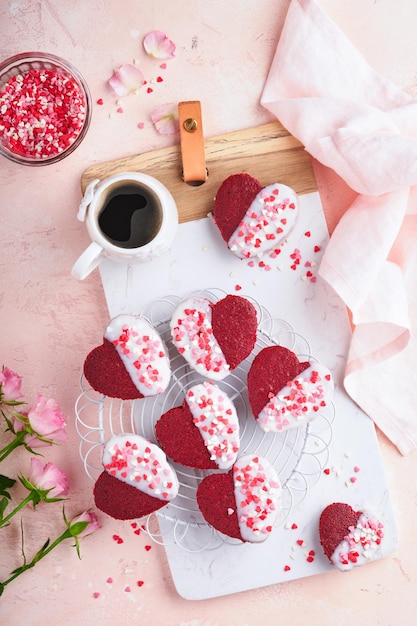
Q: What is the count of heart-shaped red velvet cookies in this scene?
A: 8